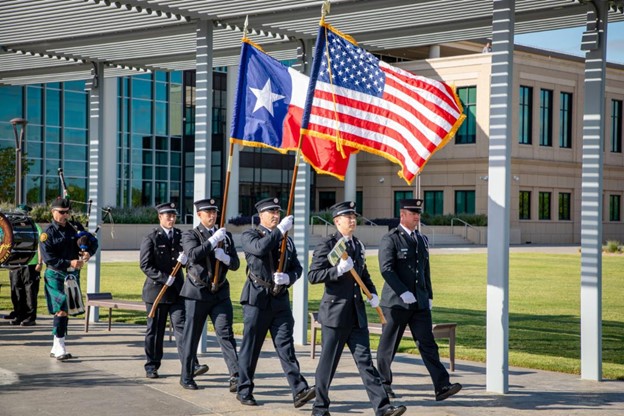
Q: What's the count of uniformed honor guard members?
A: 5